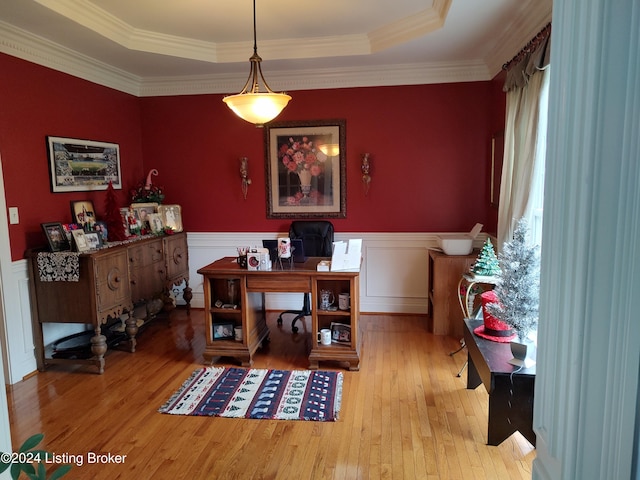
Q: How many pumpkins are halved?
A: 0